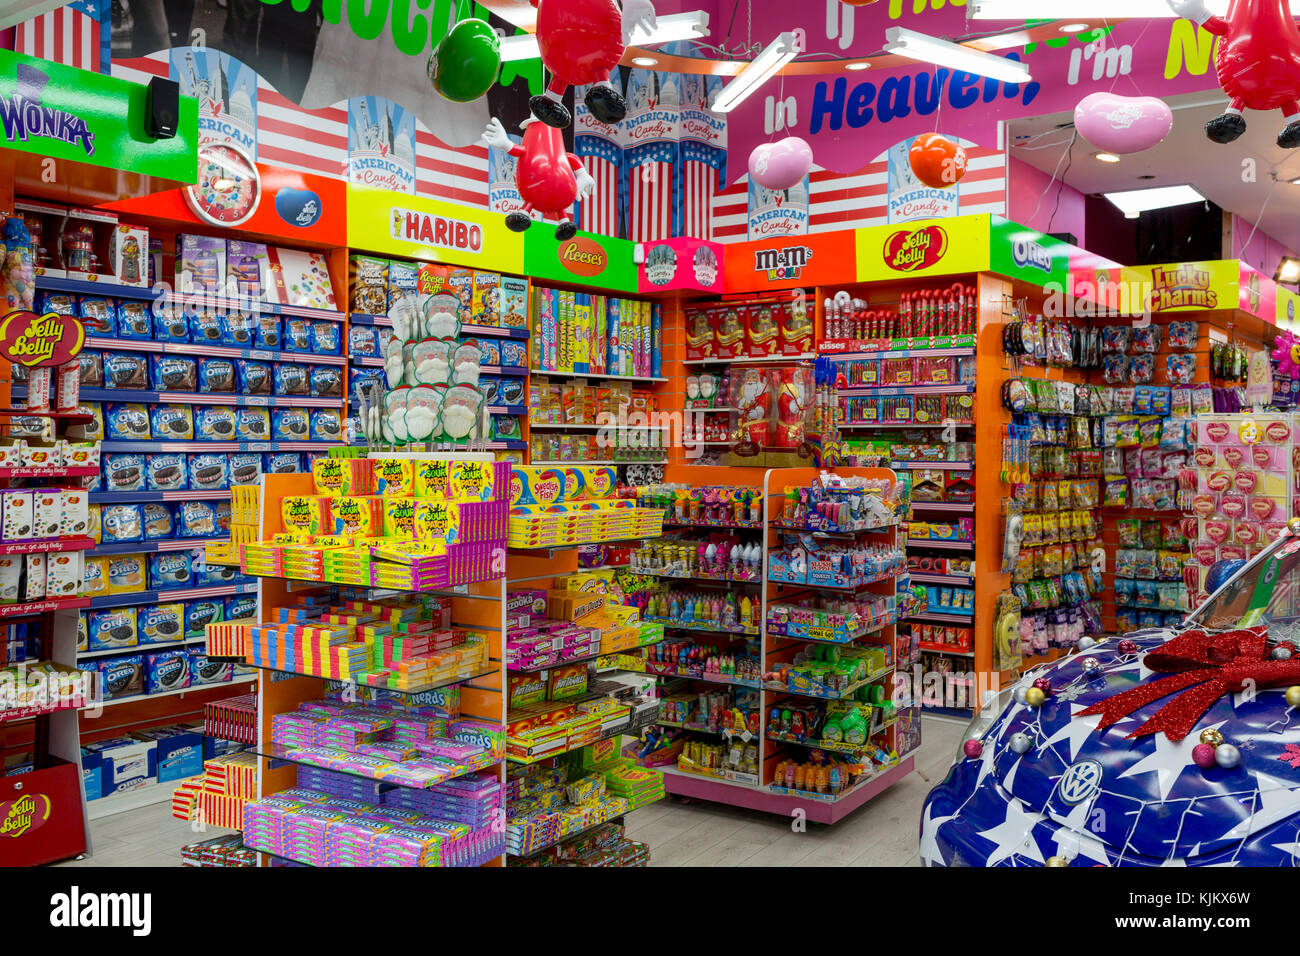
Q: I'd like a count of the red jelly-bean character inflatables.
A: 3